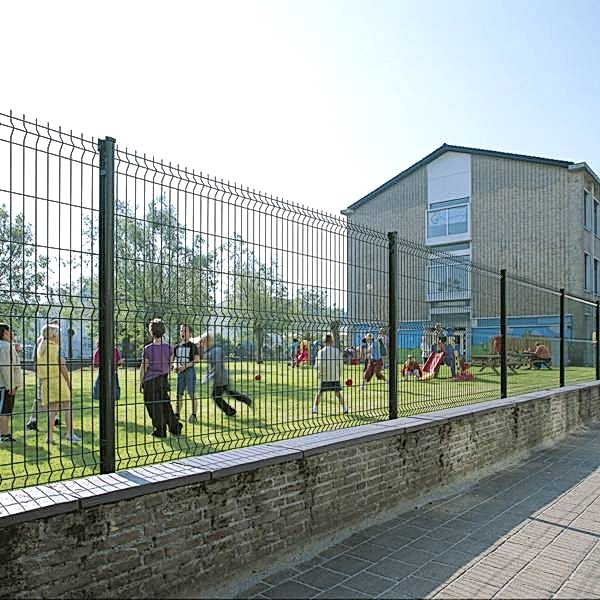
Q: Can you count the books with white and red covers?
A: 0